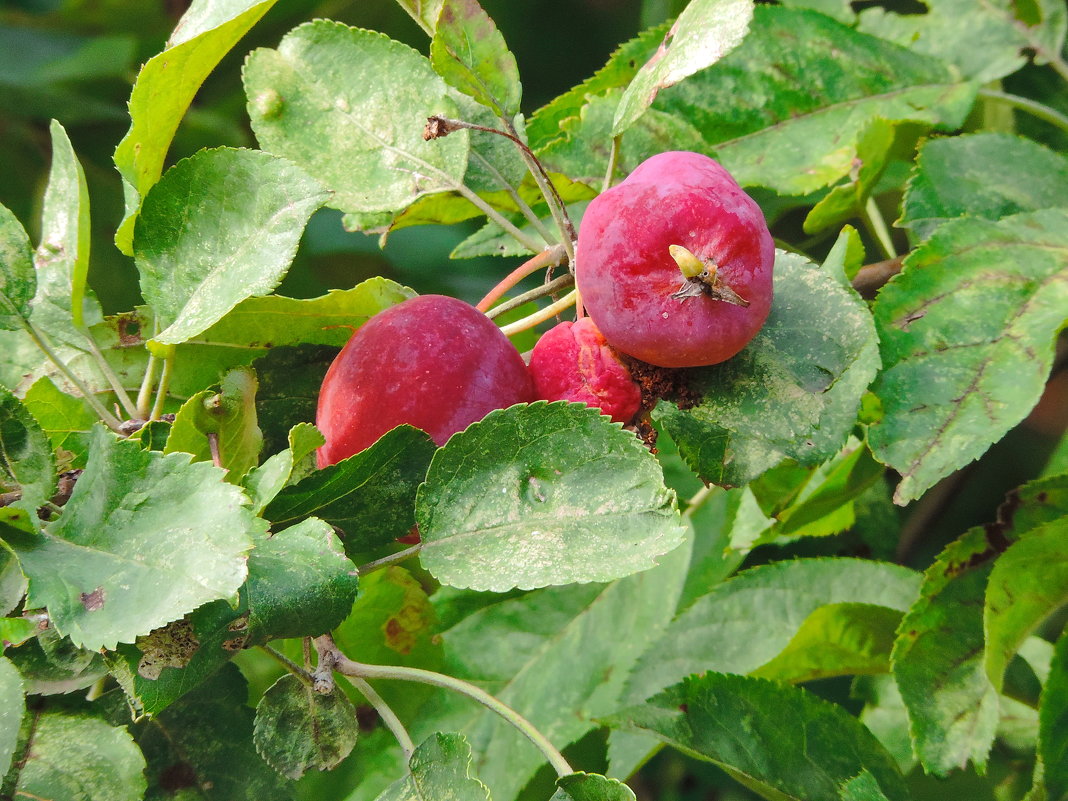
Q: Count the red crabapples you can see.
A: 3